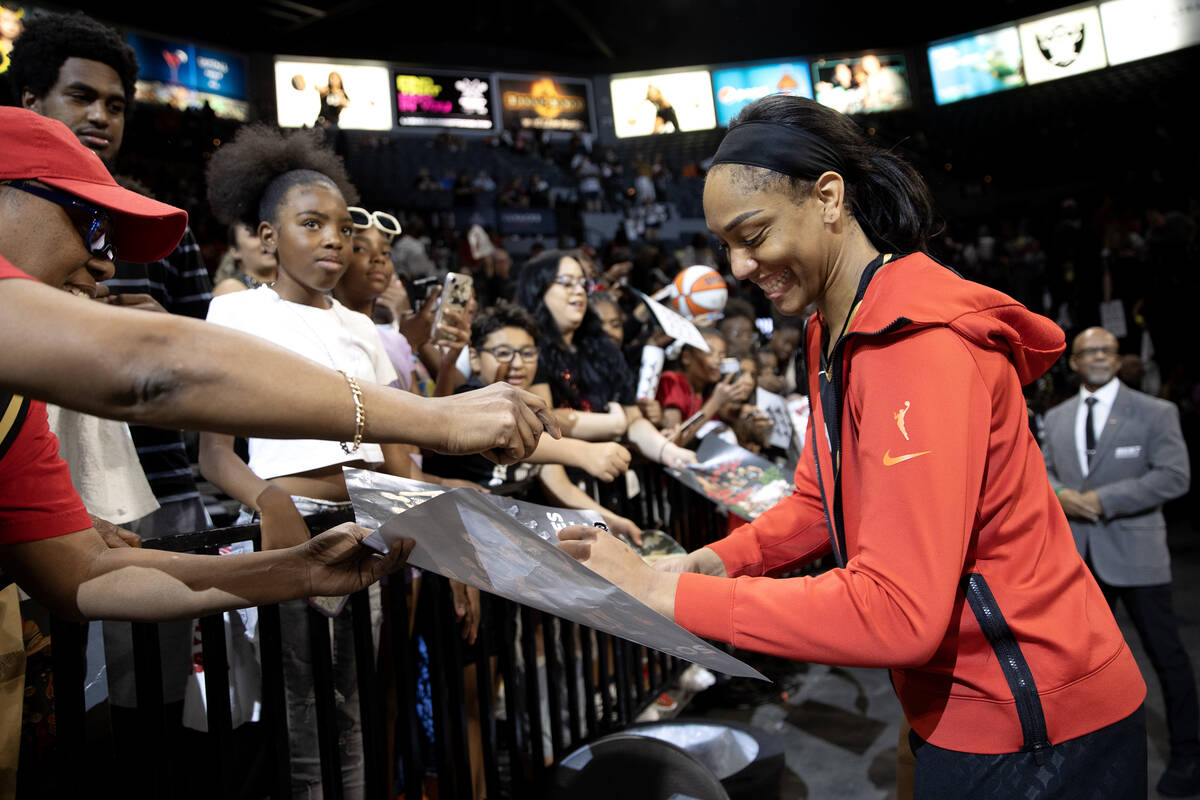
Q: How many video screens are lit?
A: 11